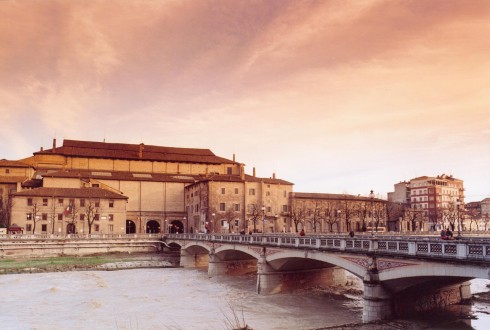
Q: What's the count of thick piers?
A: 4